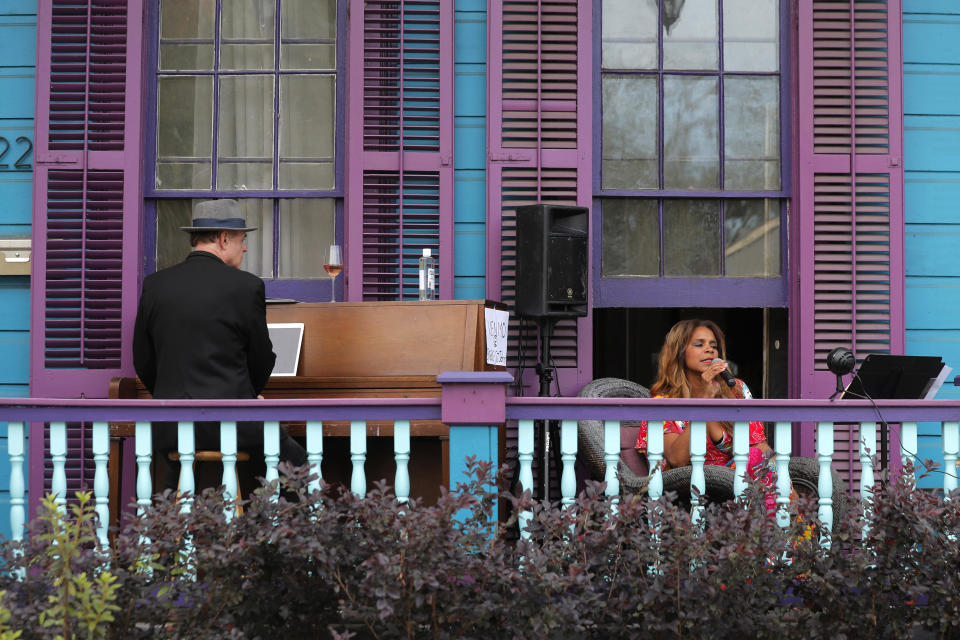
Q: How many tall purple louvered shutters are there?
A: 4